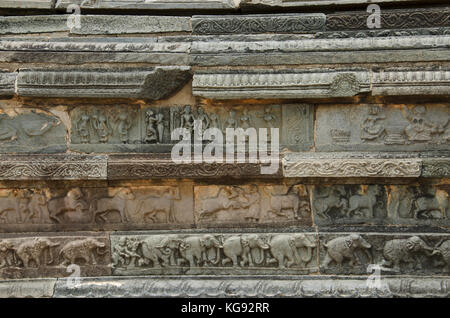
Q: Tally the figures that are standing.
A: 11